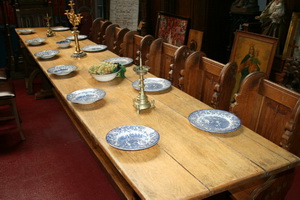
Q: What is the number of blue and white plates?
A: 12